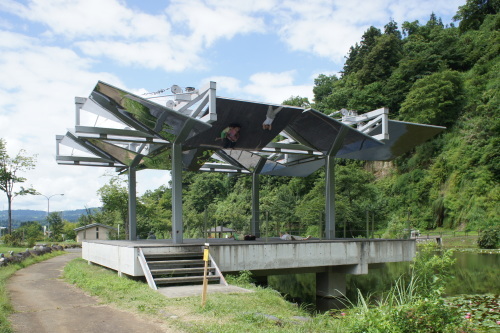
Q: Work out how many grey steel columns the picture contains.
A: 4